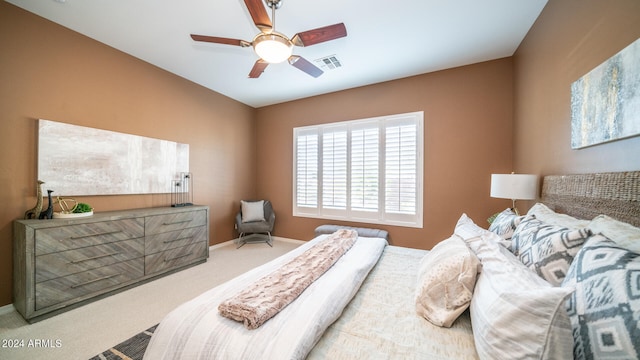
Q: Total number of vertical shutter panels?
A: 4